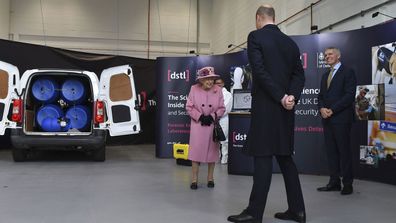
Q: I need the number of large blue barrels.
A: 4